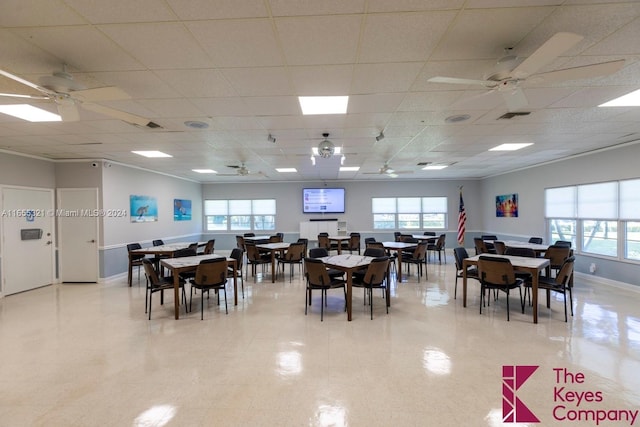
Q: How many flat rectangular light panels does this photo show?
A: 10